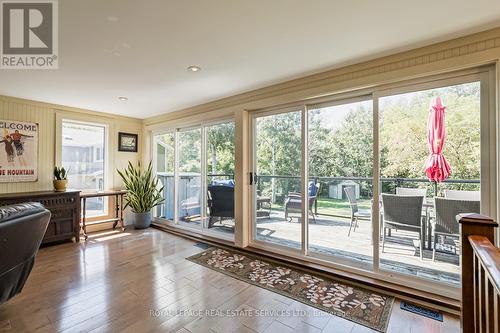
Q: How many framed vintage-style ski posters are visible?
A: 1